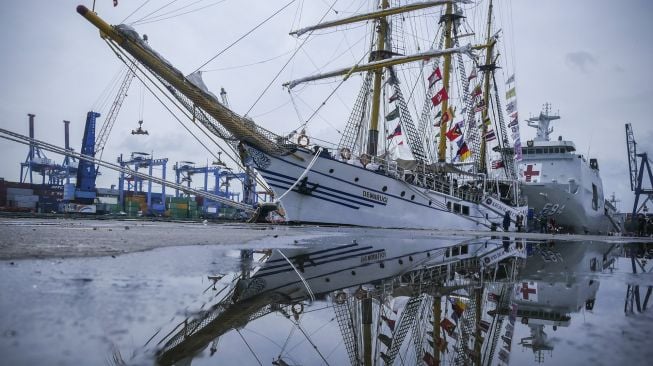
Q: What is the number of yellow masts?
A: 3